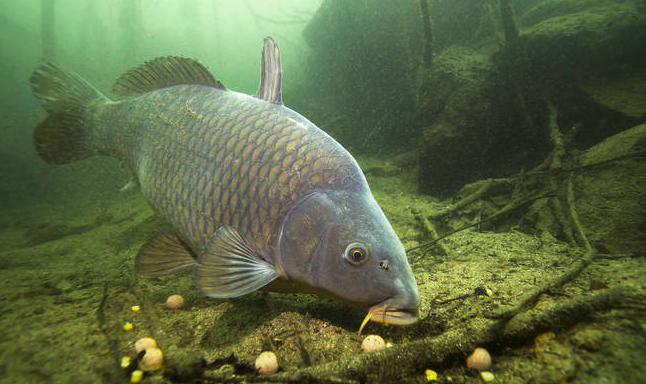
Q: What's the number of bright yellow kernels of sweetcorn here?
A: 6